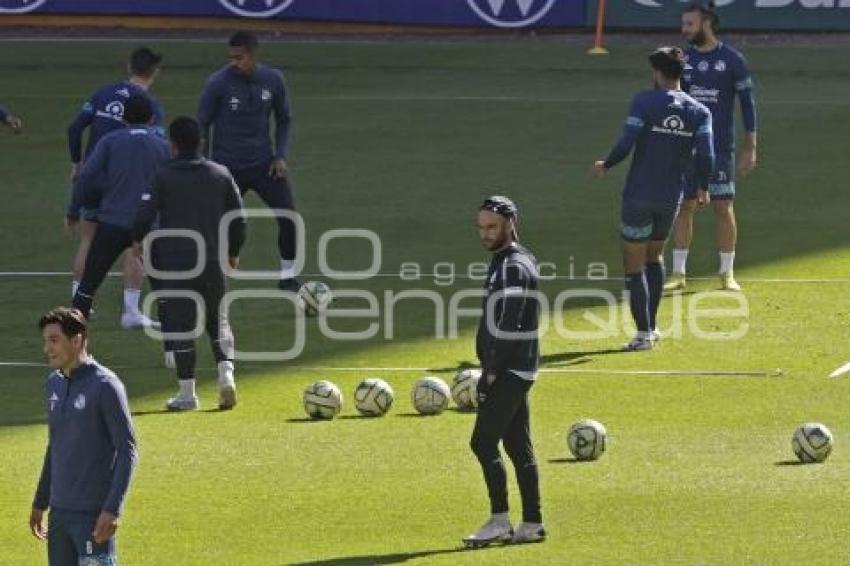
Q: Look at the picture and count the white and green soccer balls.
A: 7